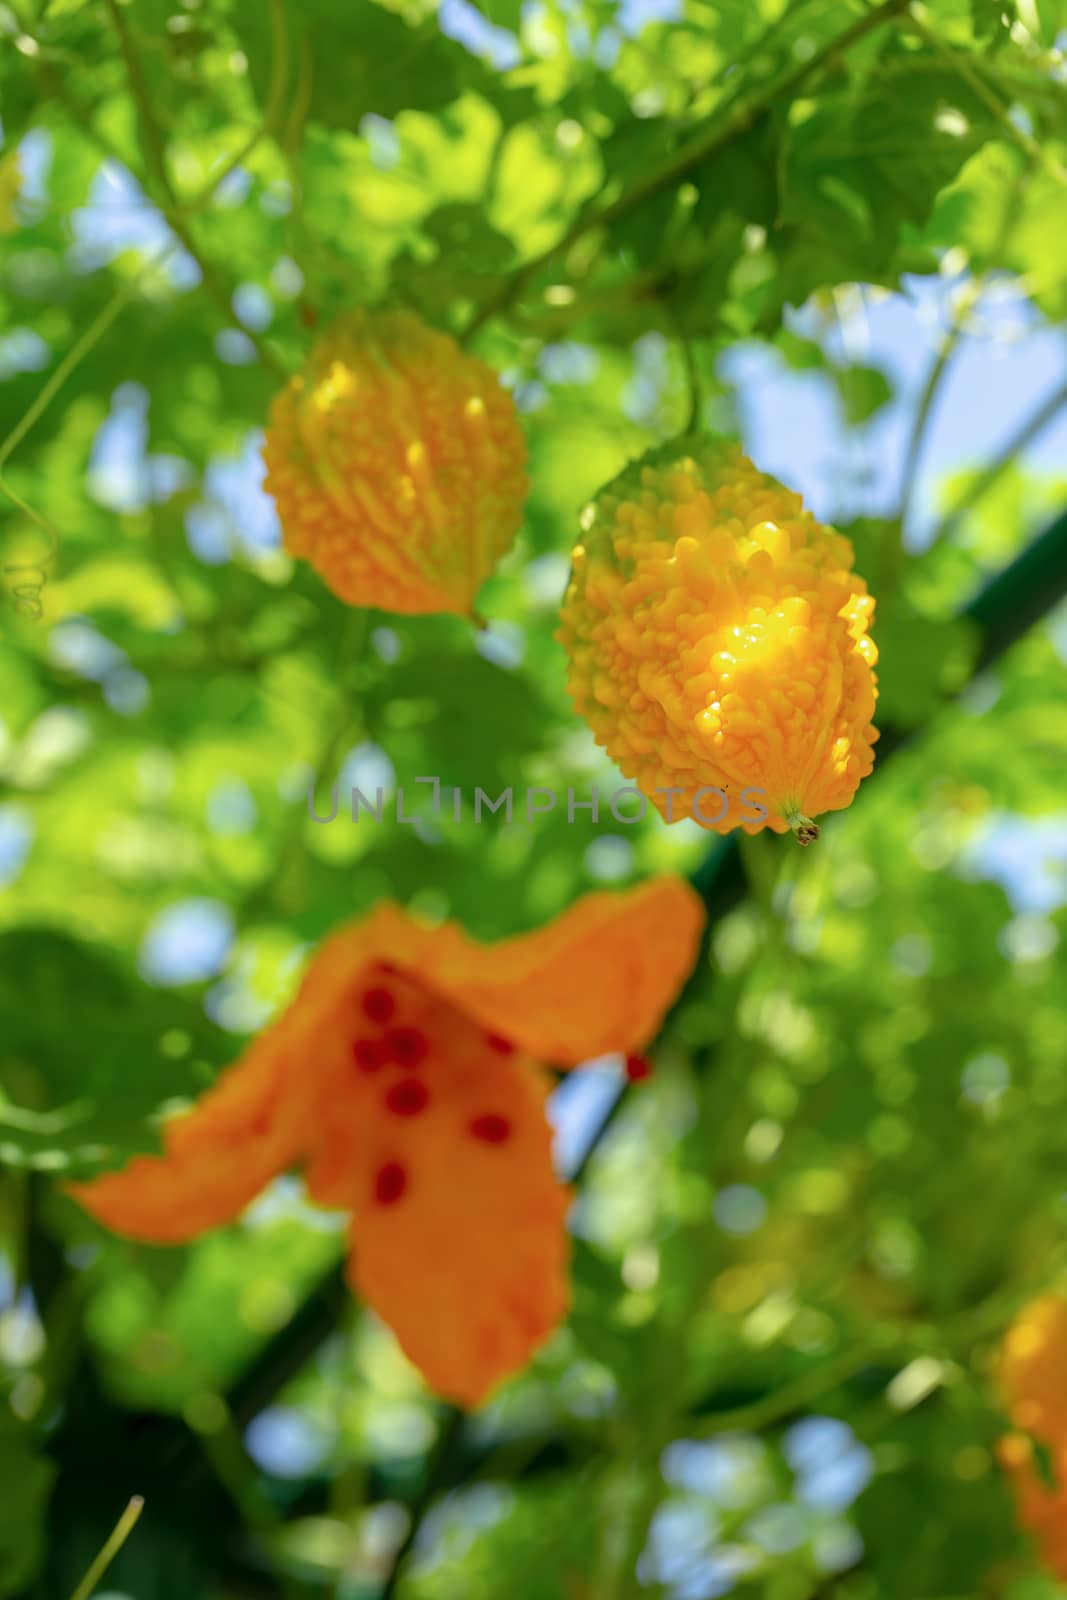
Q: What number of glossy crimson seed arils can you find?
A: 8